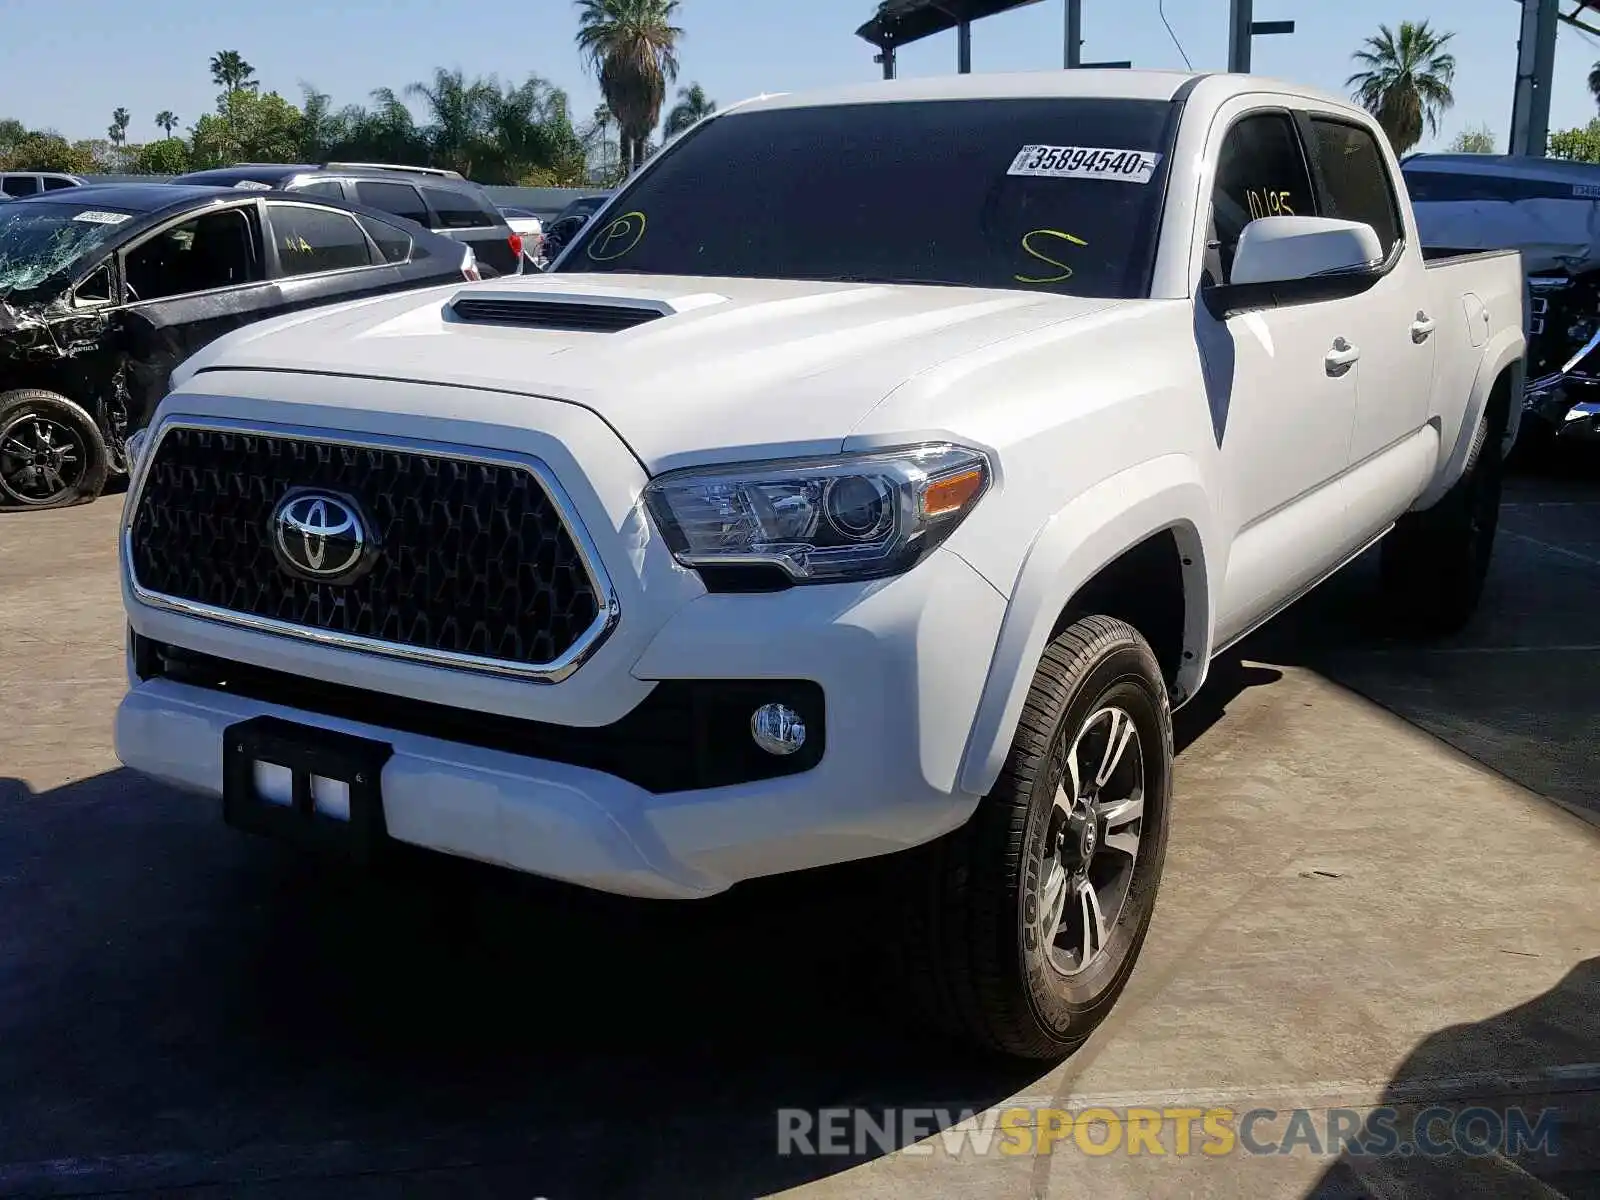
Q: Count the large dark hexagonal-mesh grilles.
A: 1